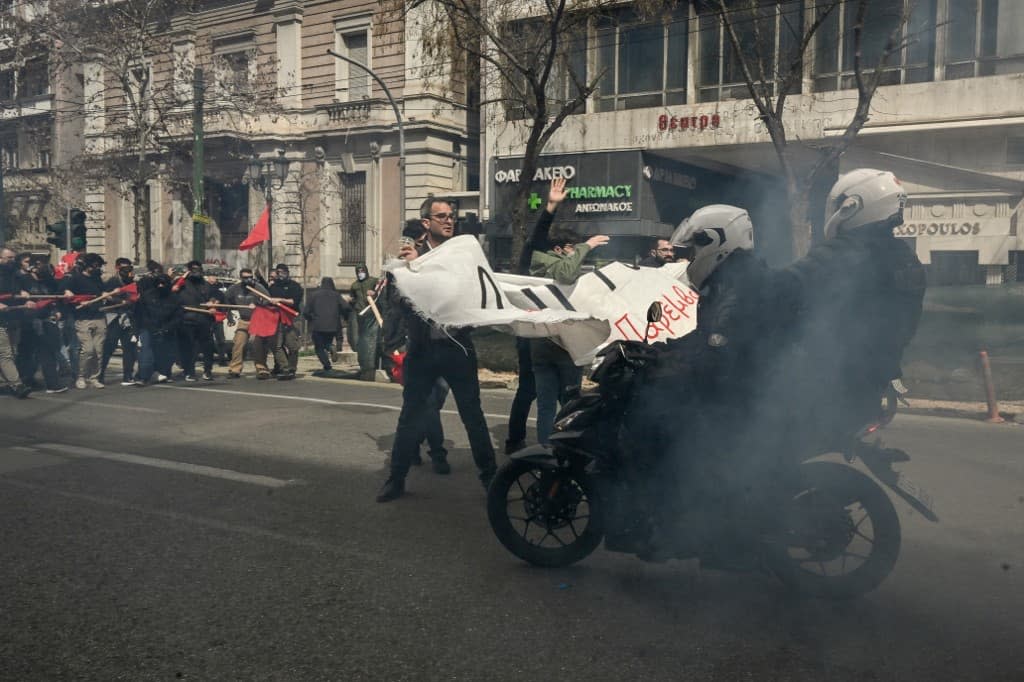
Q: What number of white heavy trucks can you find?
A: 0